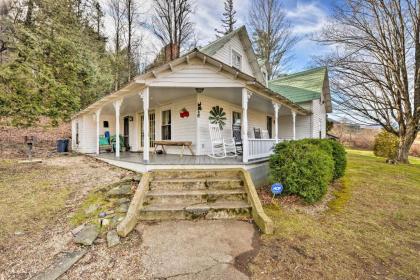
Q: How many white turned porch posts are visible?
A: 6